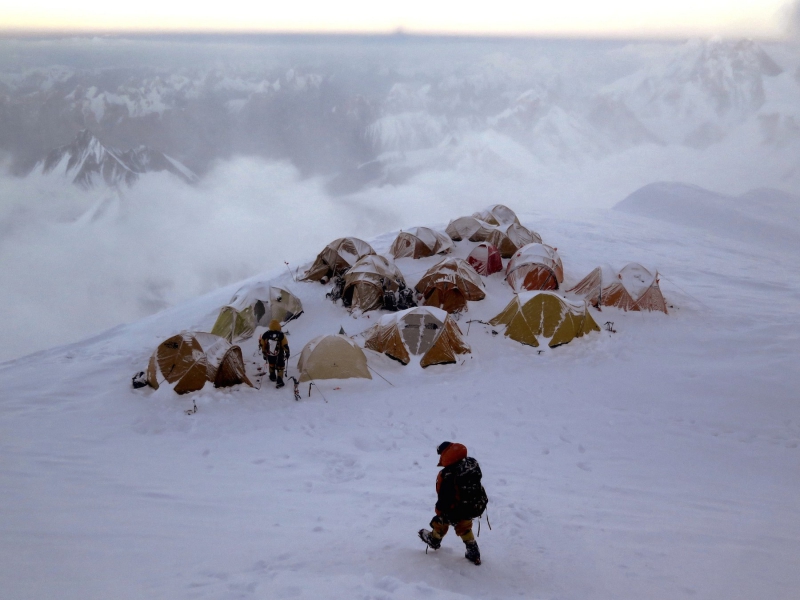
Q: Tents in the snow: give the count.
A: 15